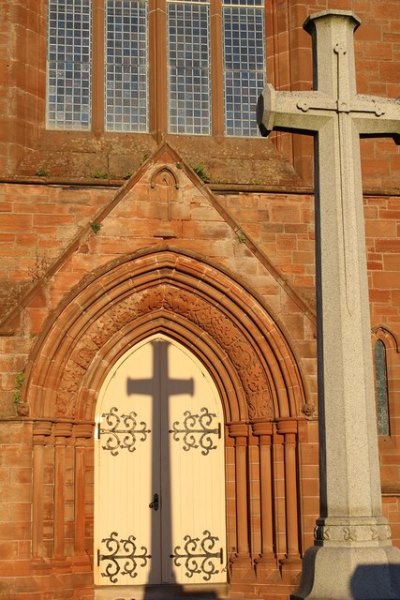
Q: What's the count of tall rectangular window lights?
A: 4